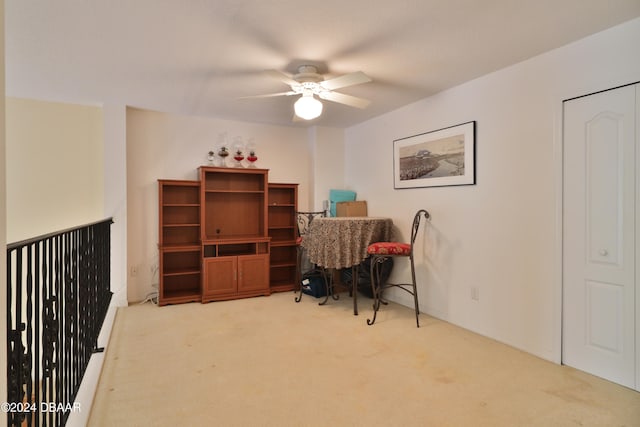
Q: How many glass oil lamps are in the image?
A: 4